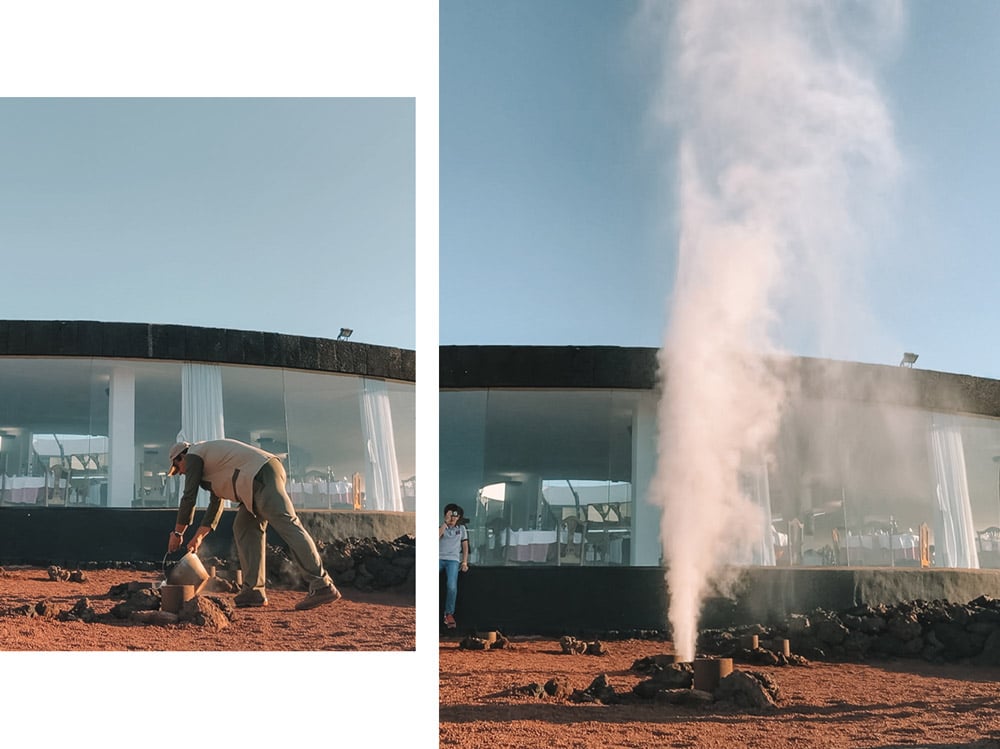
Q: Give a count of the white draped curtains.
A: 4